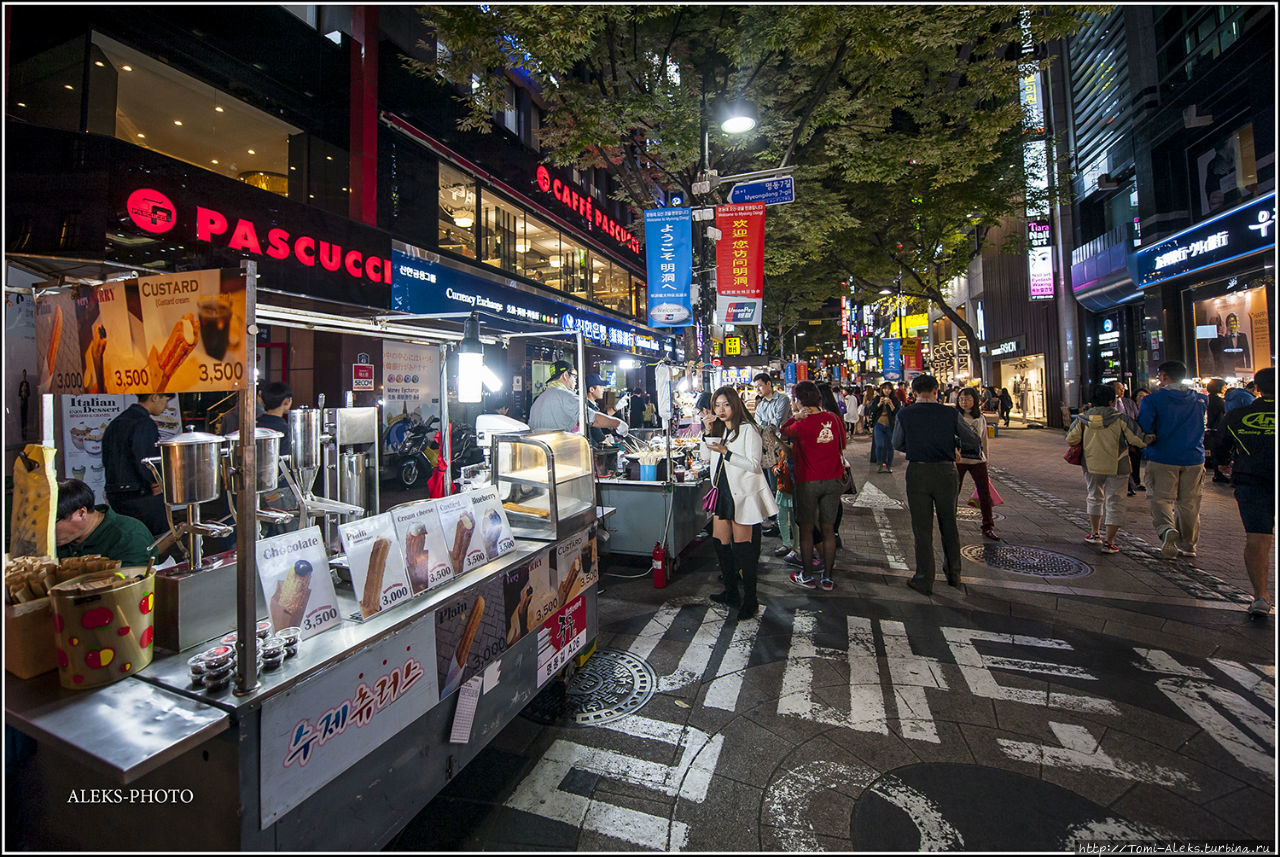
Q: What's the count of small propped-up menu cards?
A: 5